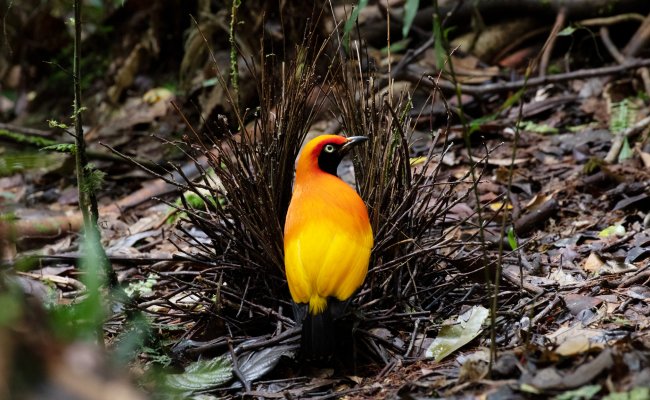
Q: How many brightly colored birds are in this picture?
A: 1